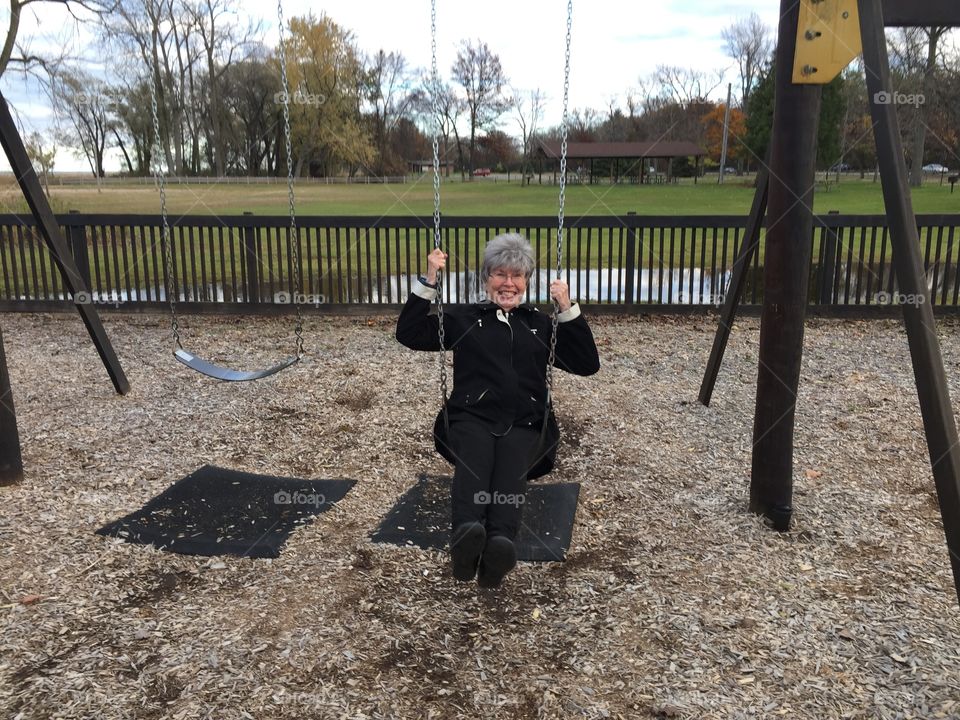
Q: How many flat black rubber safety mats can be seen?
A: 2